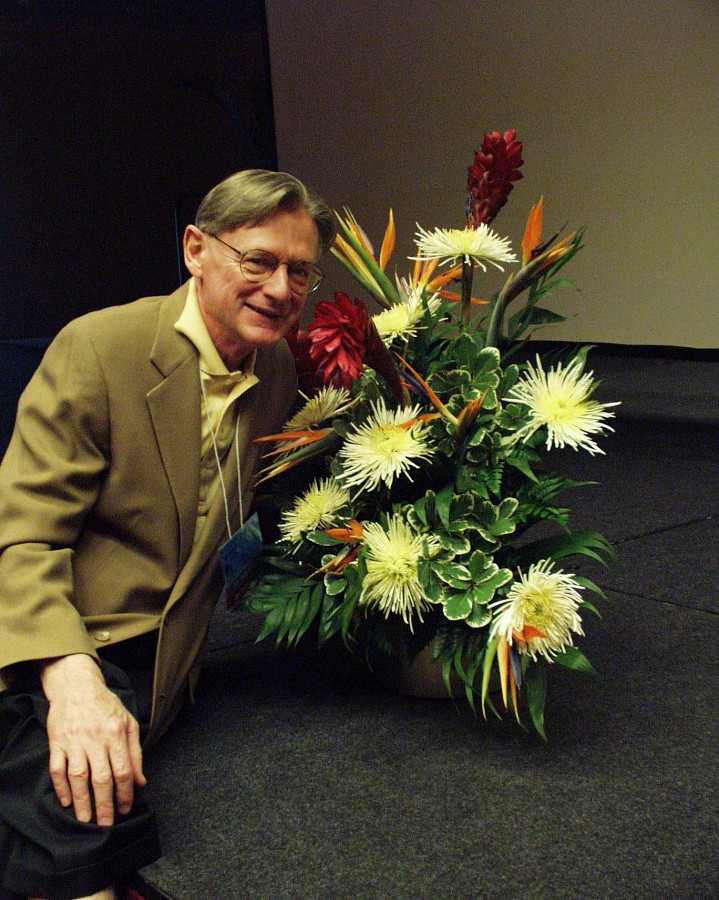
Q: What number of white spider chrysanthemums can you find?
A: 8